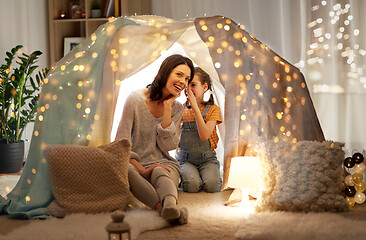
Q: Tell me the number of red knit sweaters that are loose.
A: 0